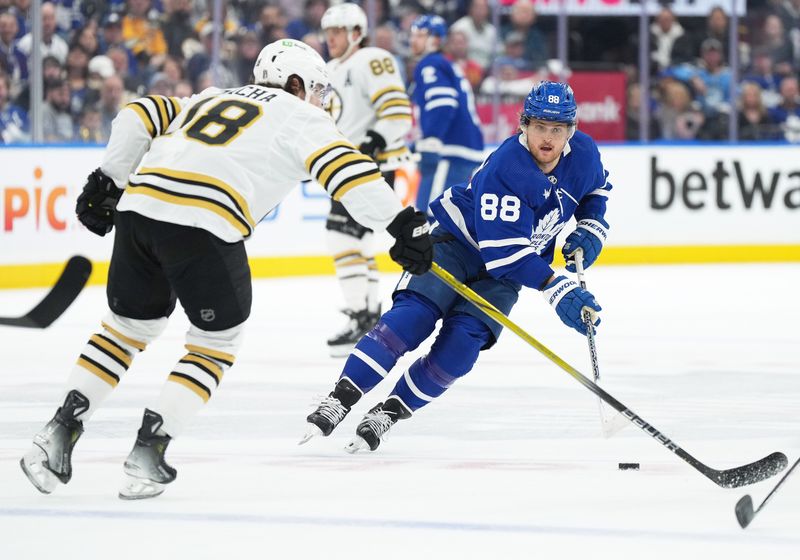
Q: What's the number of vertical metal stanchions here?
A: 7